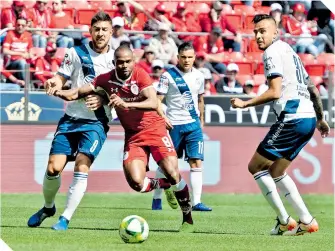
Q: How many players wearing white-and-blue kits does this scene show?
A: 3